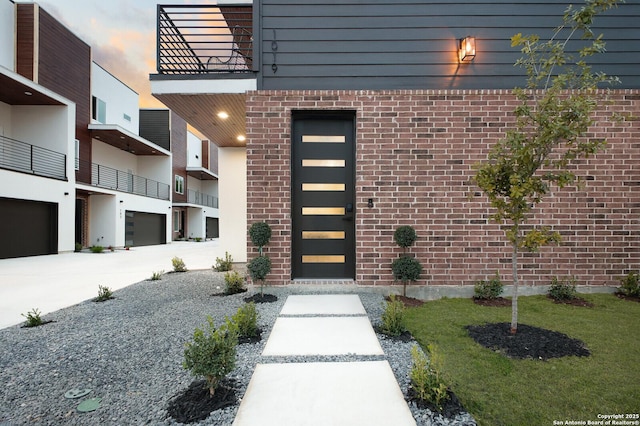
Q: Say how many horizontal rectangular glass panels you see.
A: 6